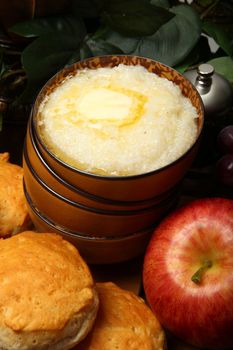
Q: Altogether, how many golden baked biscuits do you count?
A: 3